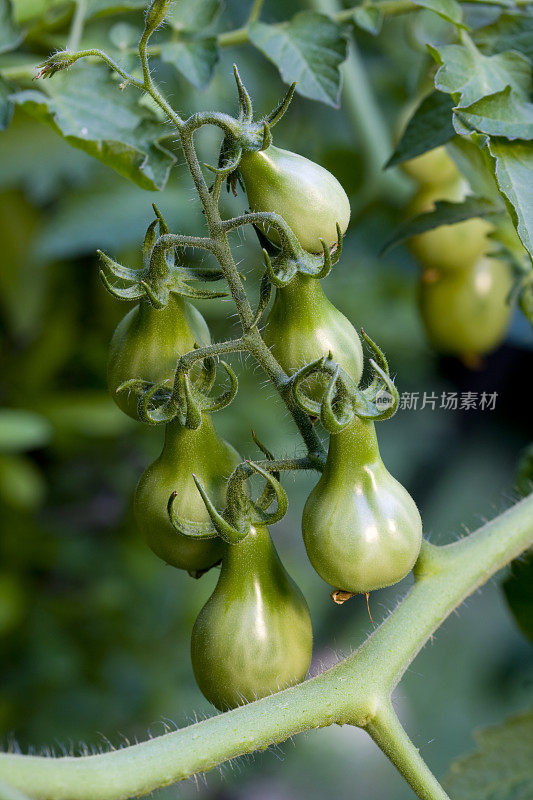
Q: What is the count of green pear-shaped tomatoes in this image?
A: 6